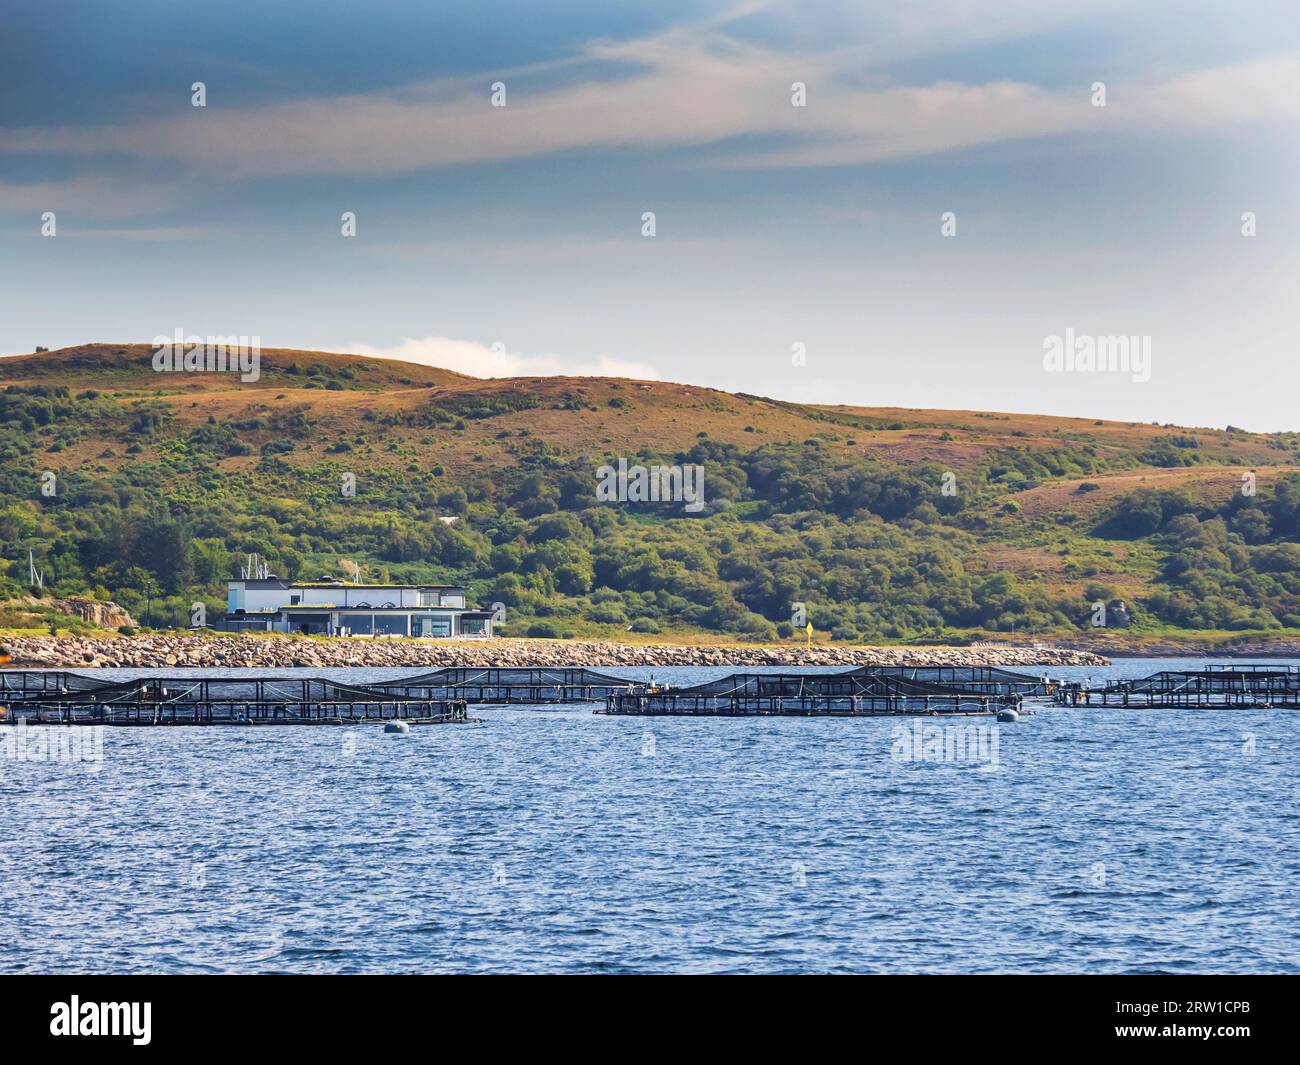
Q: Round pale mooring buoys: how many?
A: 2